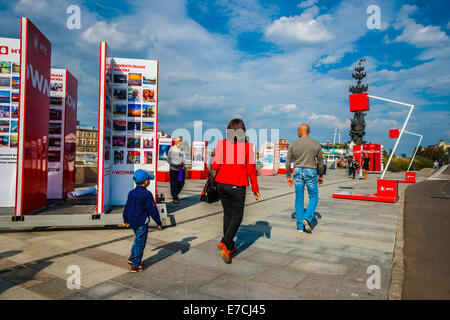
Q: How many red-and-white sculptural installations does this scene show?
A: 2